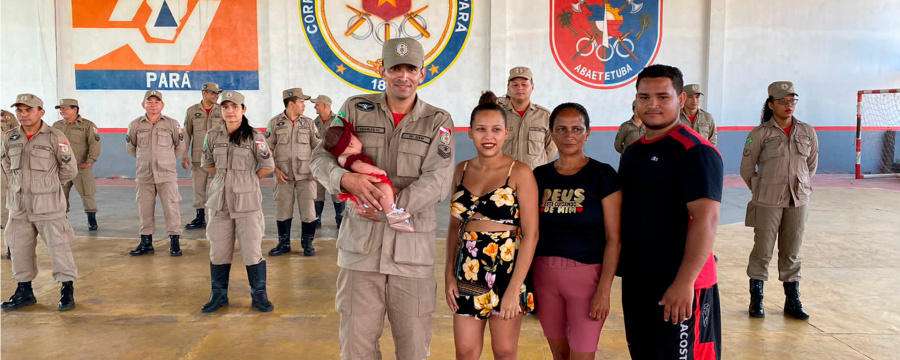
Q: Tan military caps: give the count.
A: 11